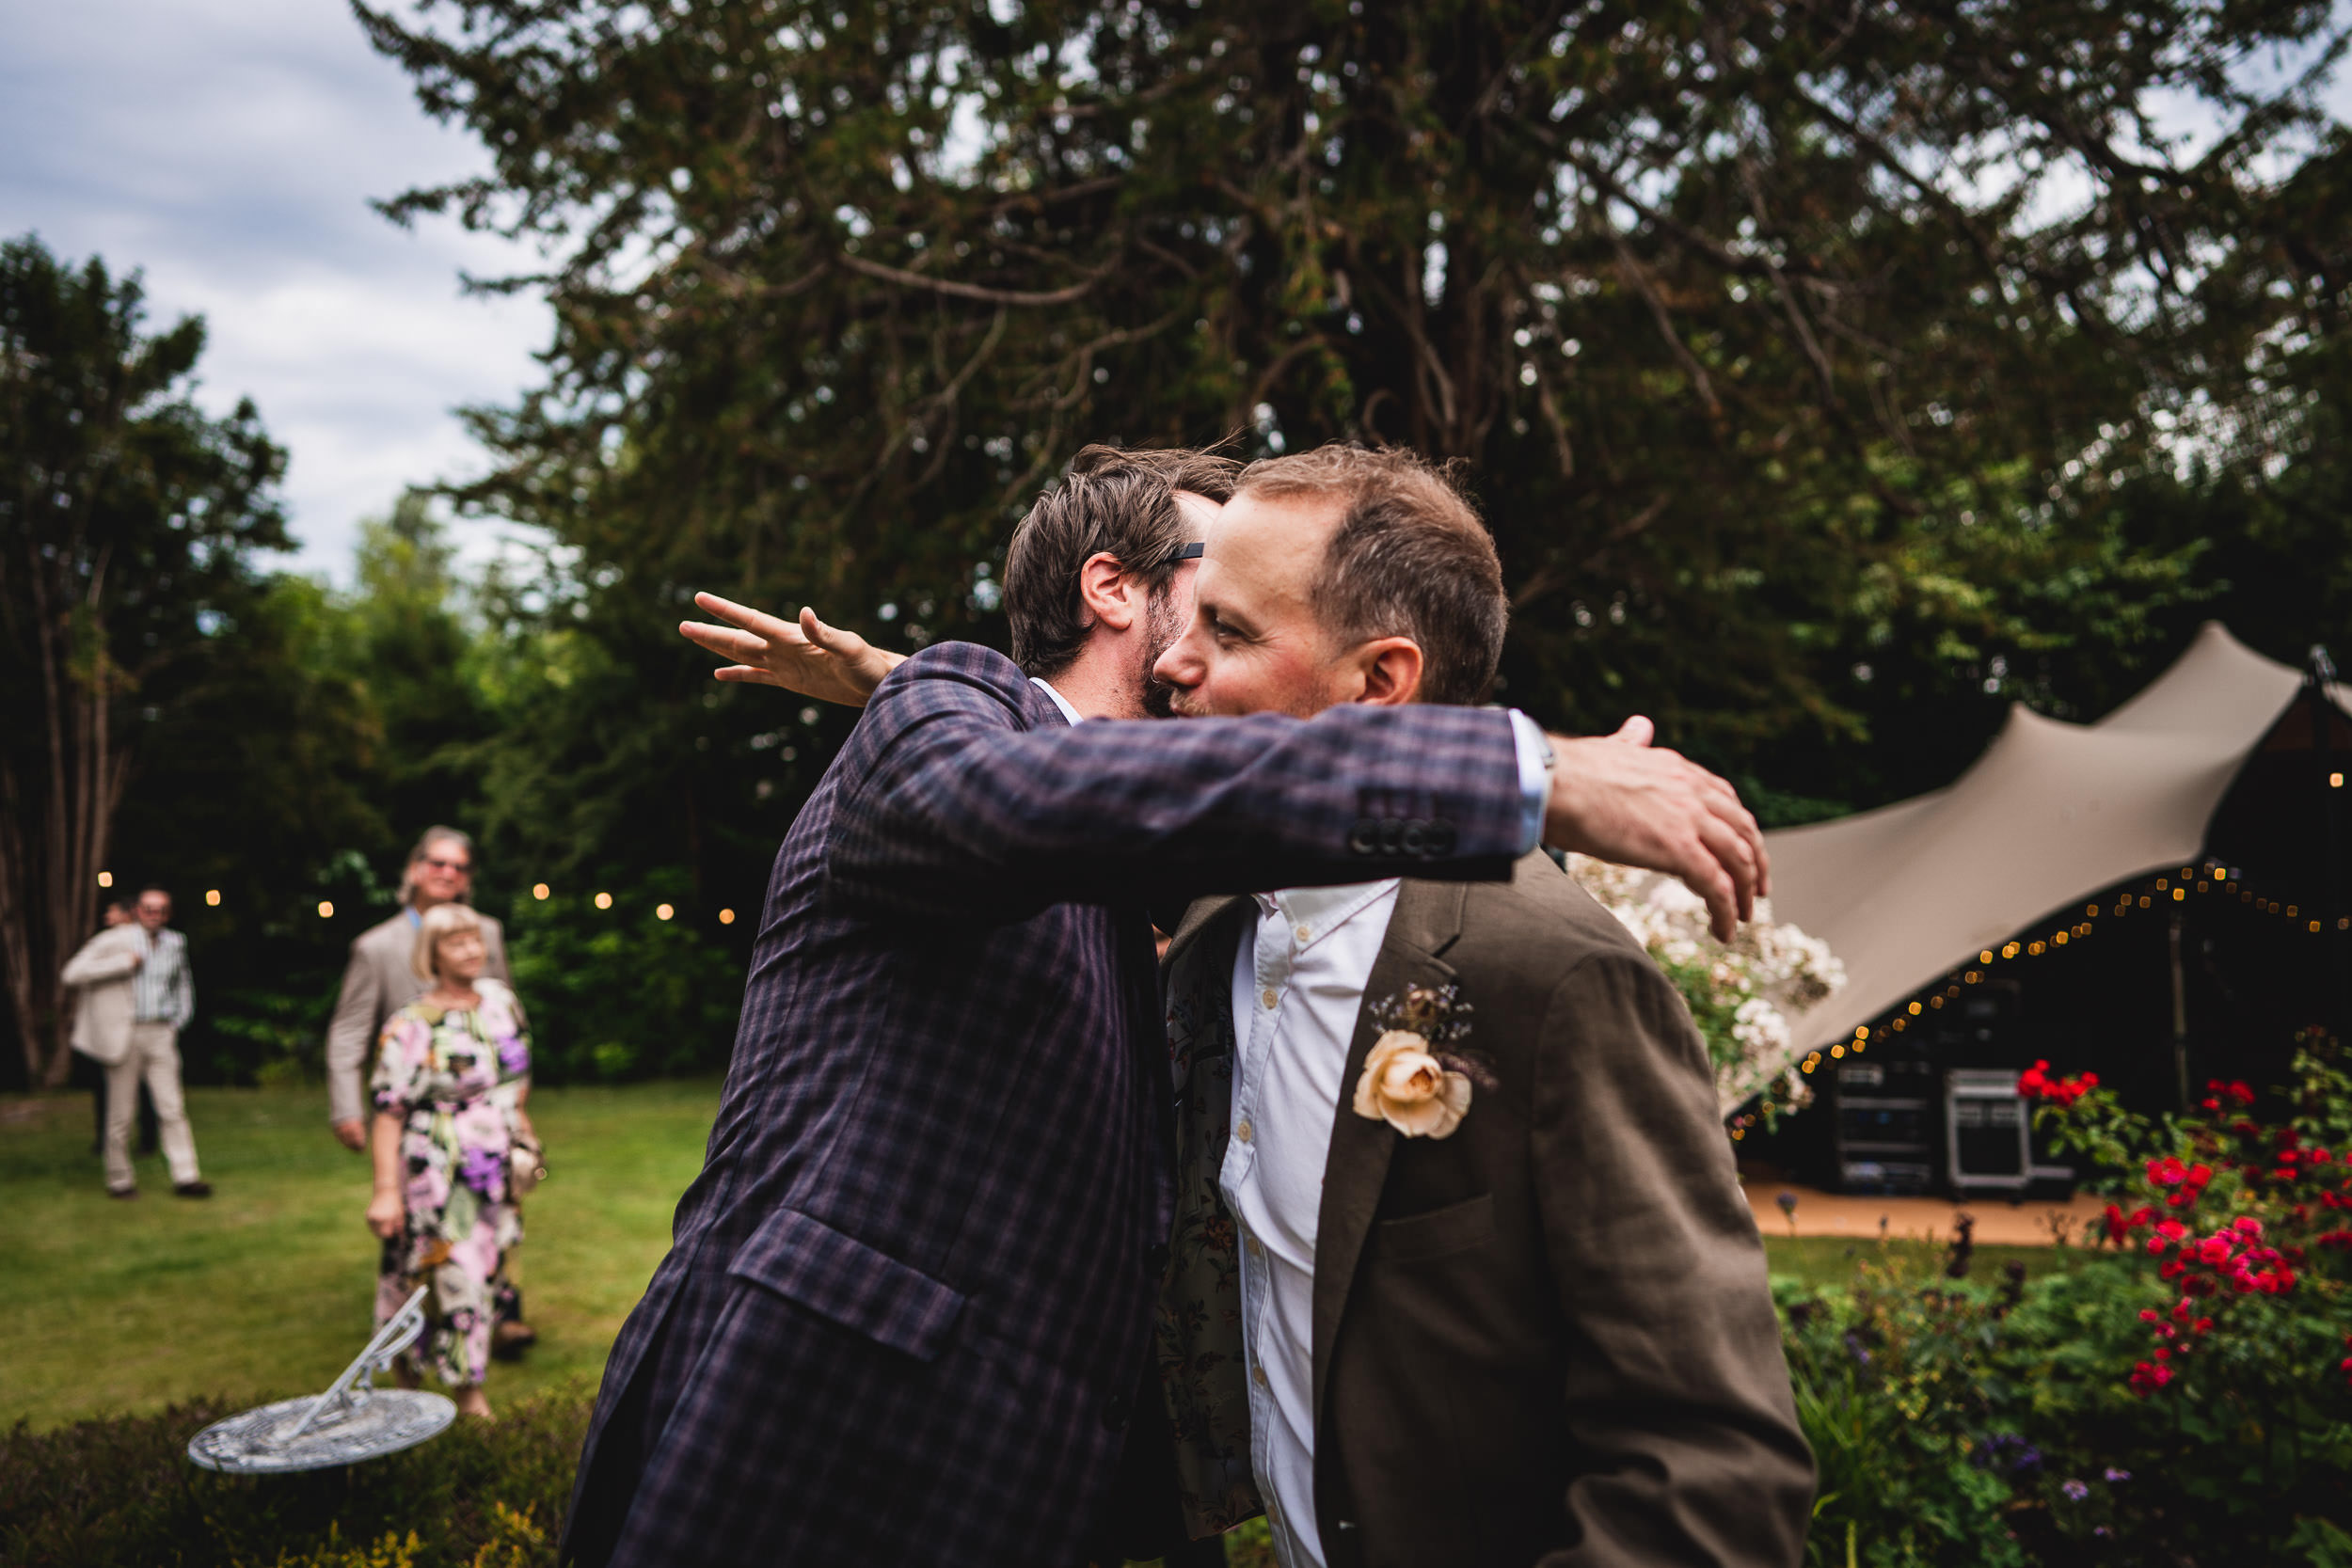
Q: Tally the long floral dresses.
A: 1